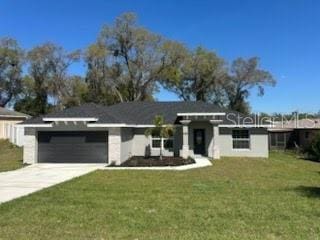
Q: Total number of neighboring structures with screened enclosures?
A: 1